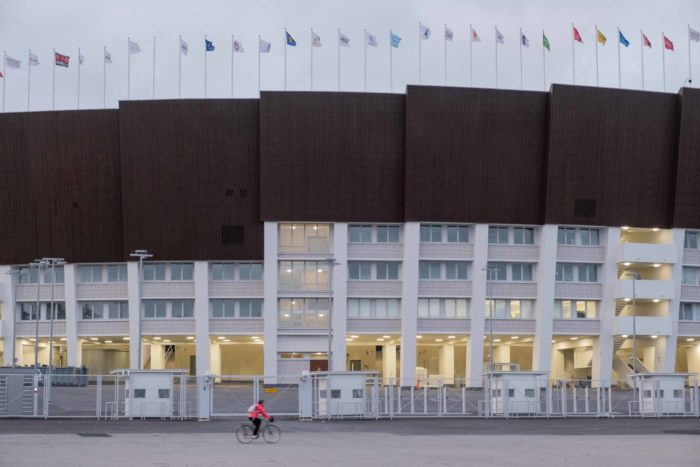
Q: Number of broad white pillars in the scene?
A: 11